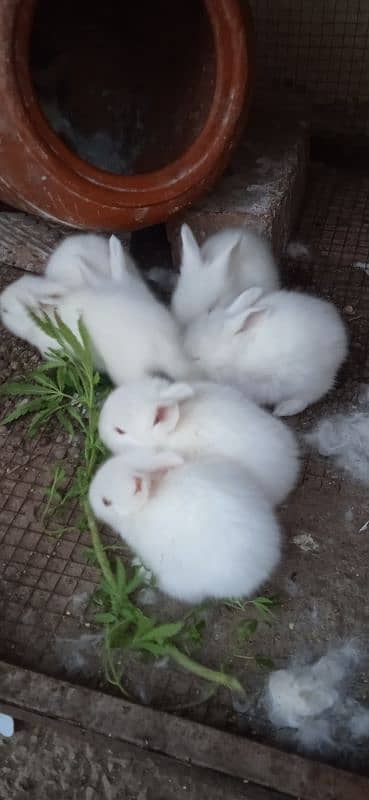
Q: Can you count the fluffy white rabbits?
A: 6